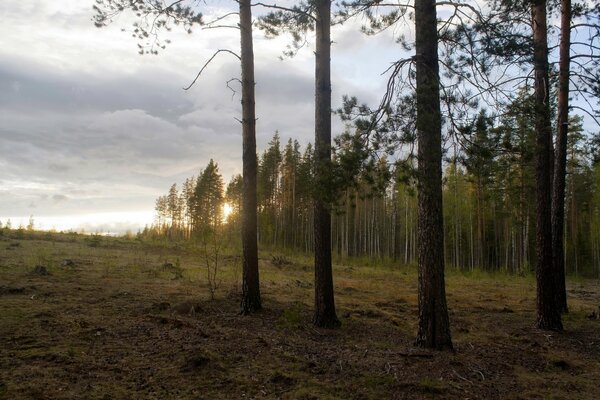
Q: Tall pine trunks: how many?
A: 5